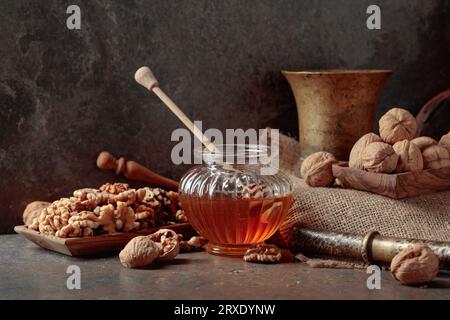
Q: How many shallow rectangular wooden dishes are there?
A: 2